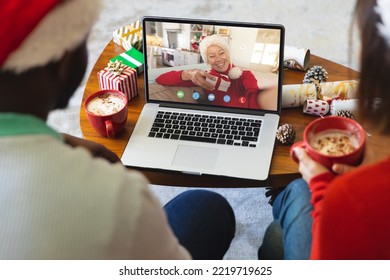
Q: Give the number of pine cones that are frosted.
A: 3